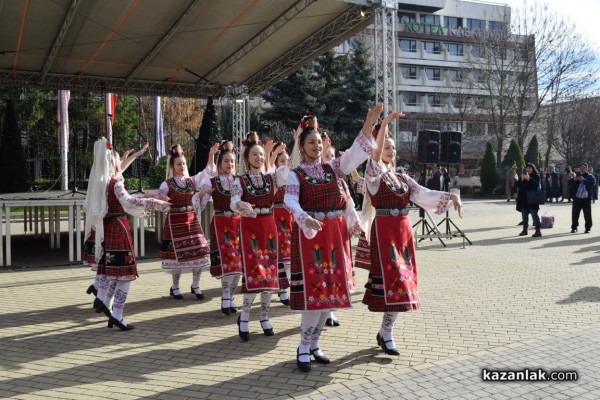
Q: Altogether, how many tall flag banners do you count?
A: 3